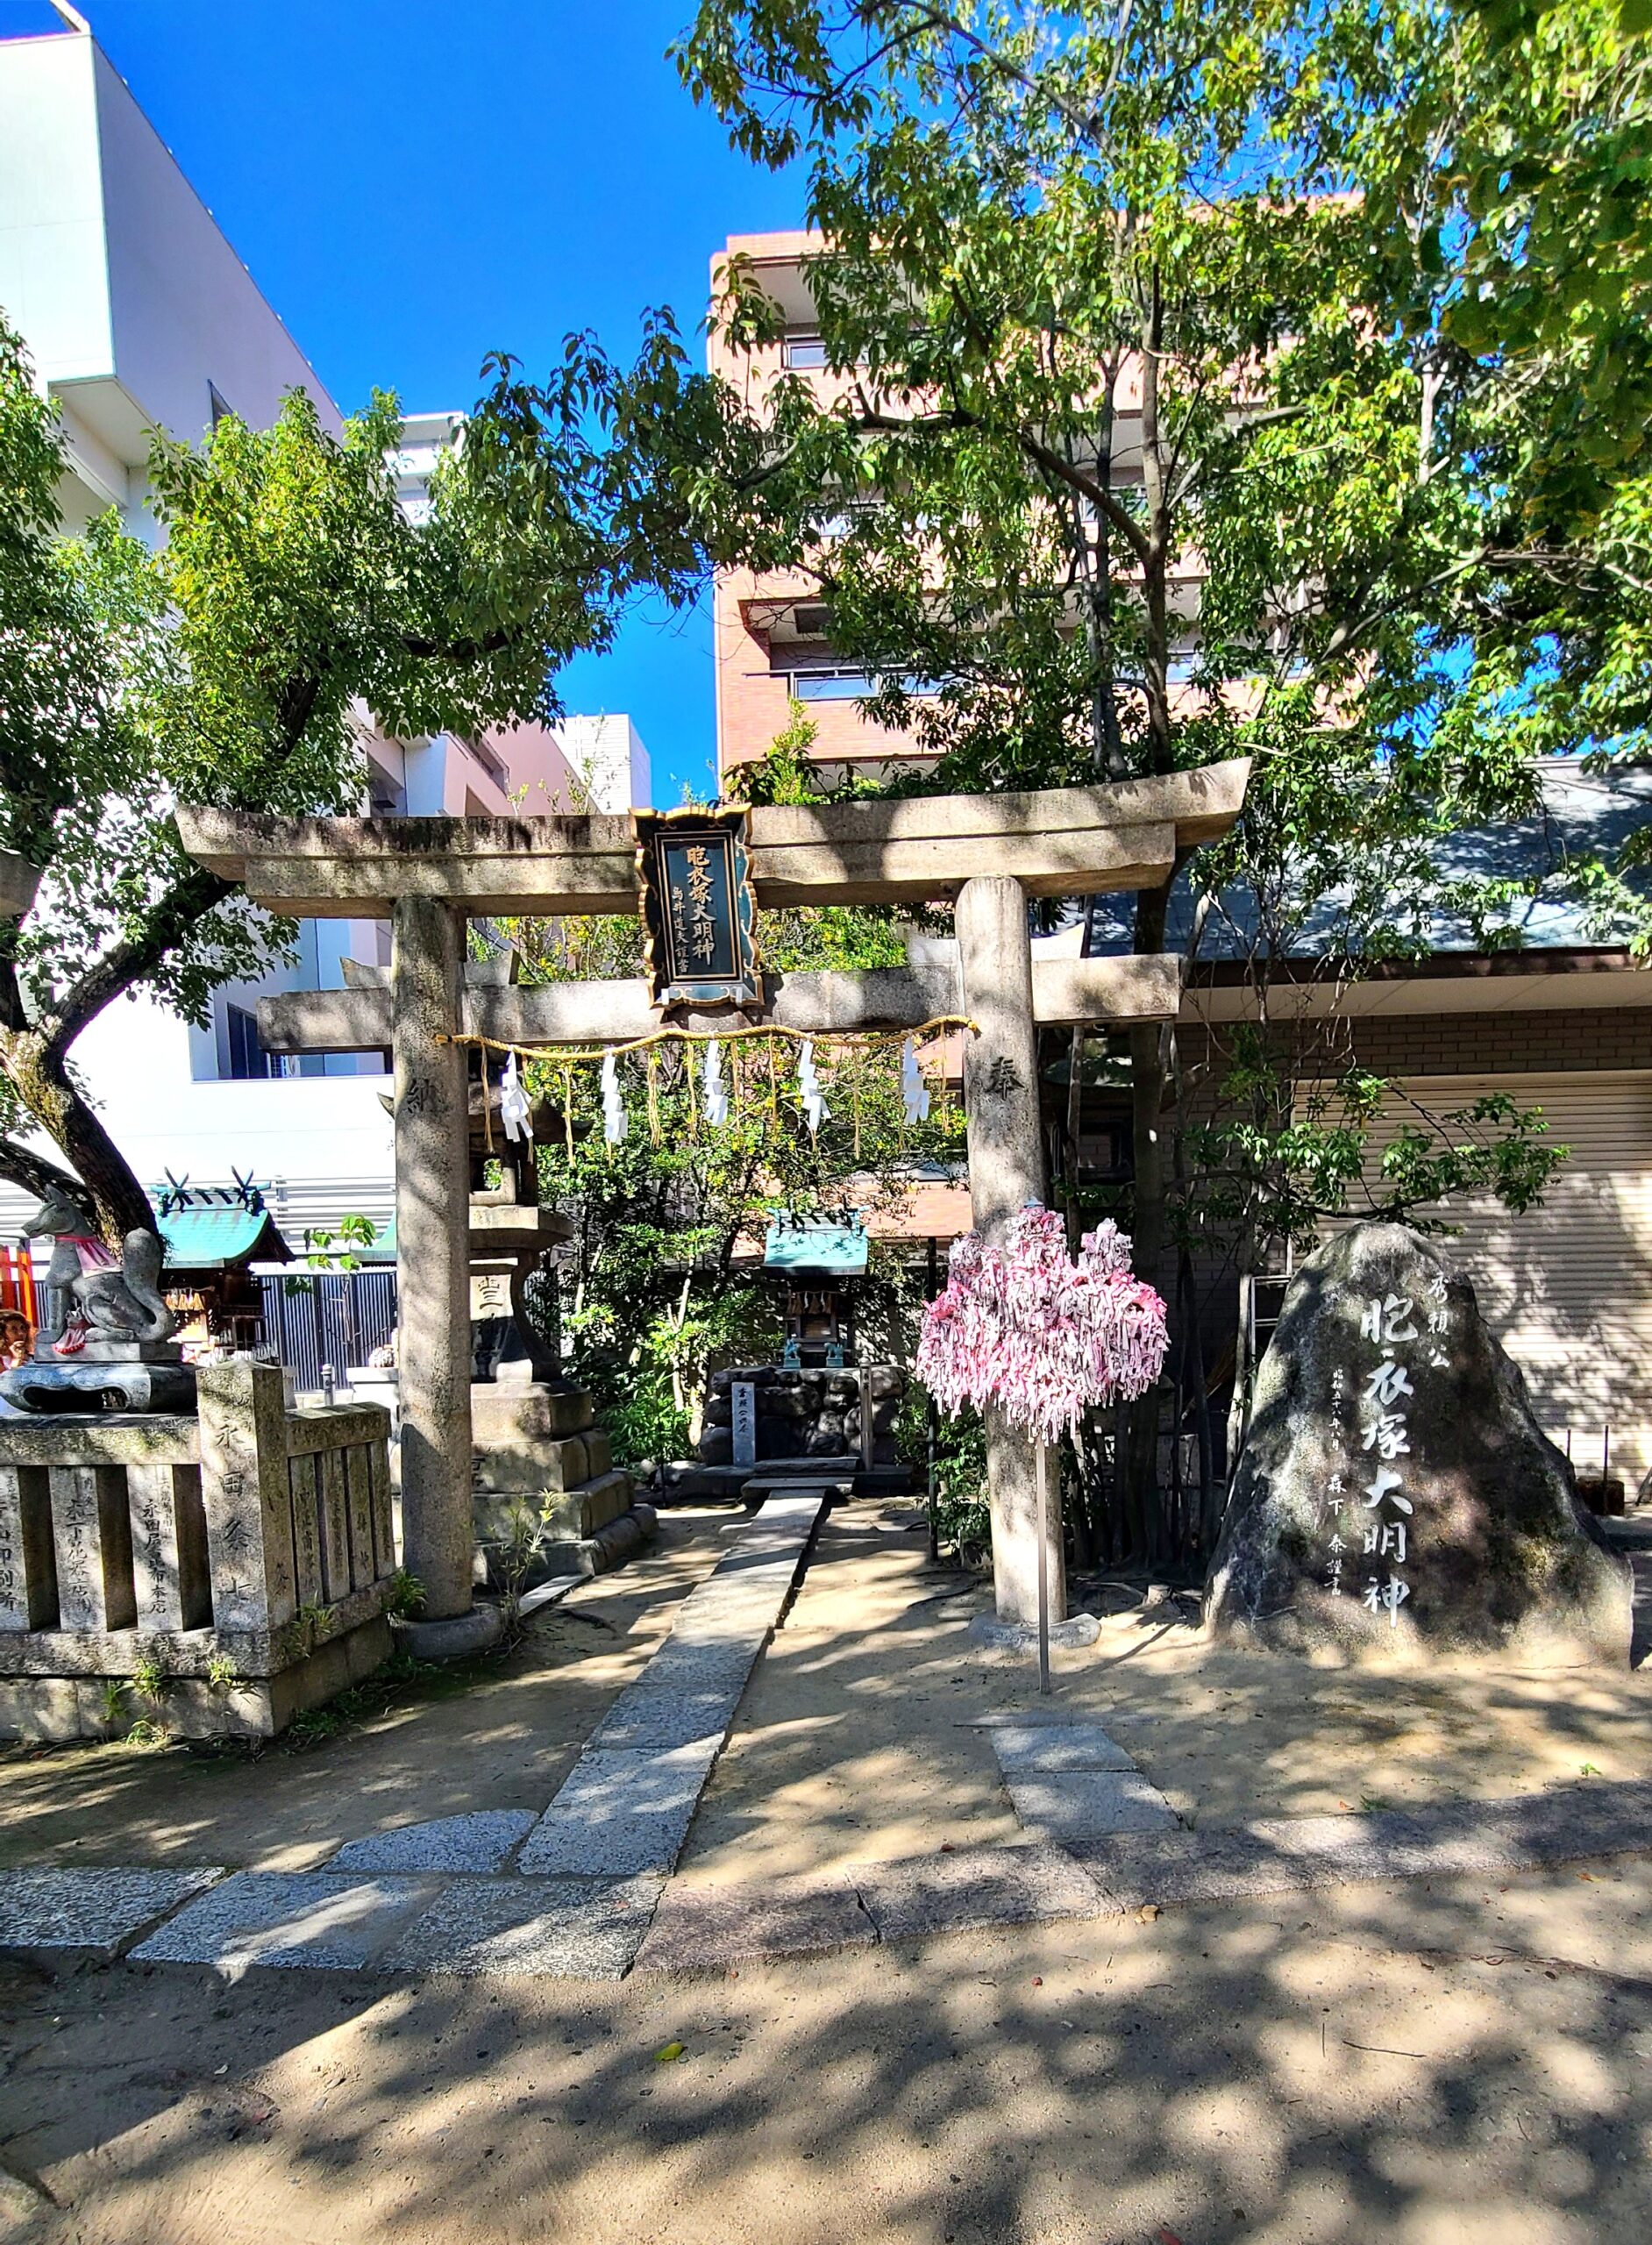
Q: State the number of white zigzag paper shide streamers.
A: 5